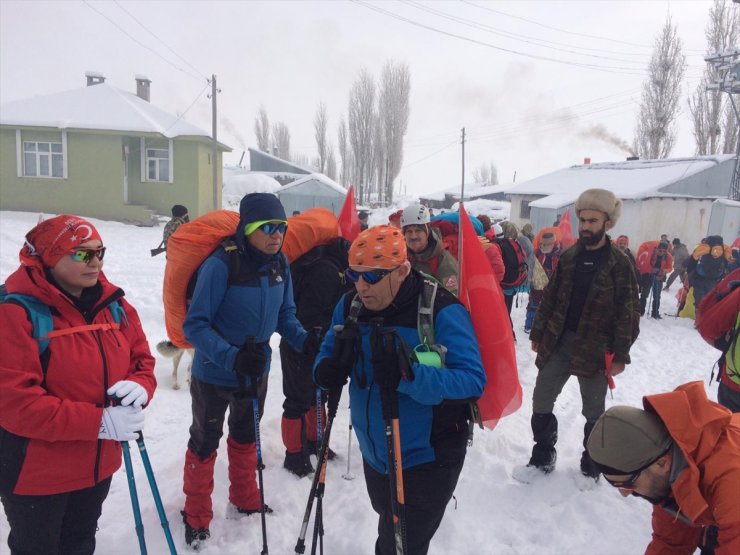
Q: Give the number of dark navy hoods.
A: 1